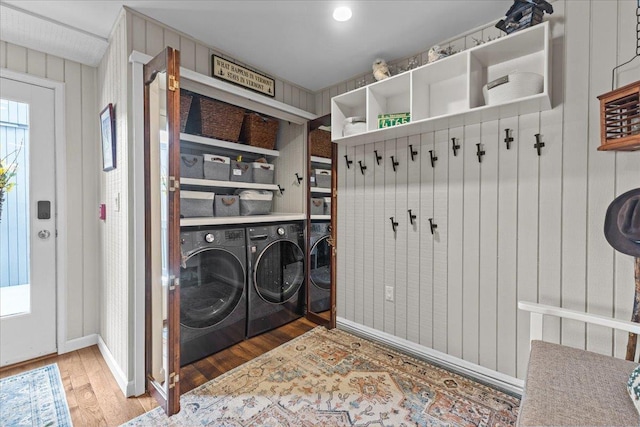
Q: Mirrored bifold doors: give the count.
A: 2